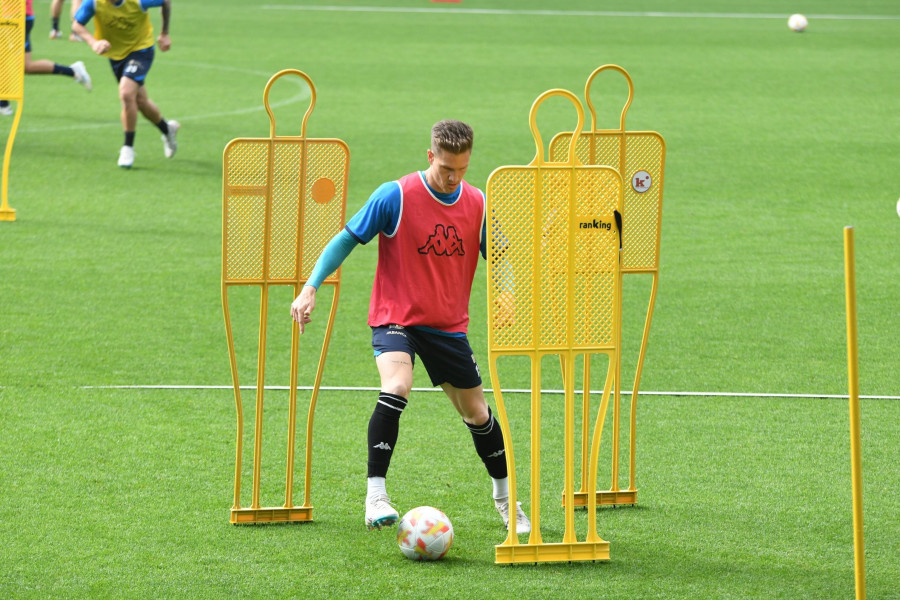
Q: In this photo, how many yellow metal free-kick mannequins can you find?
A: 4